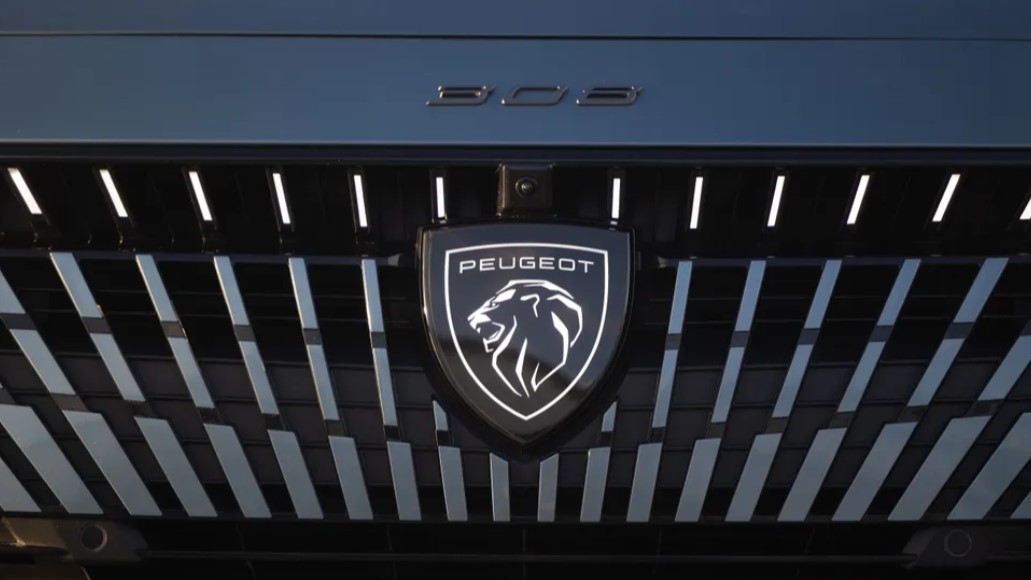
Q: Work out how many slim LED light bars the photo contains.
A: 12